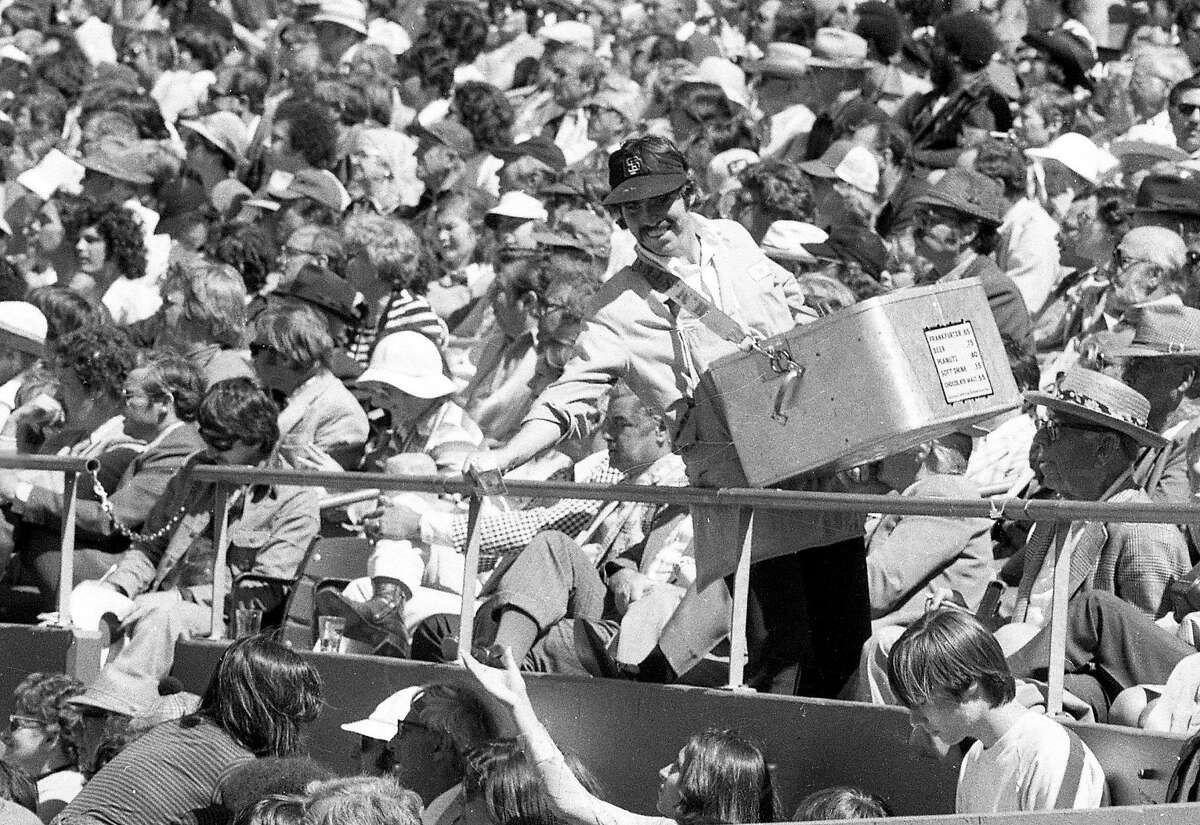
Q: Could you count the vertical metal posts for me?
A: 5